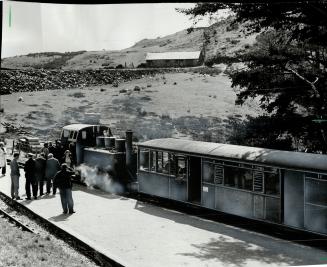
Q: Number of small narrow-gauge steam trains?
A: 1